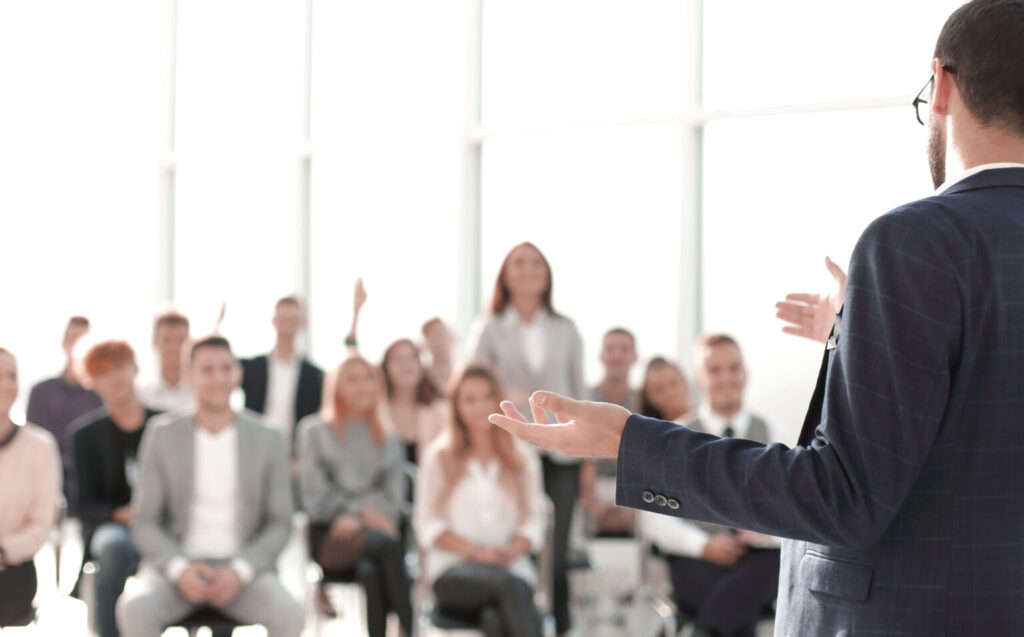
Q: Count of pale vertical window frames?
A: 4